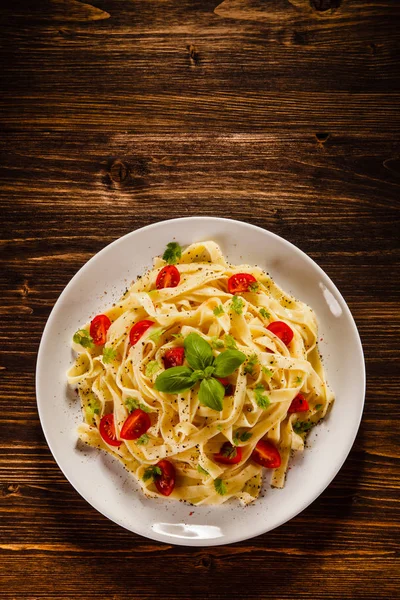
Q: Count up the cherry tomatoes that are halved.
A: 13